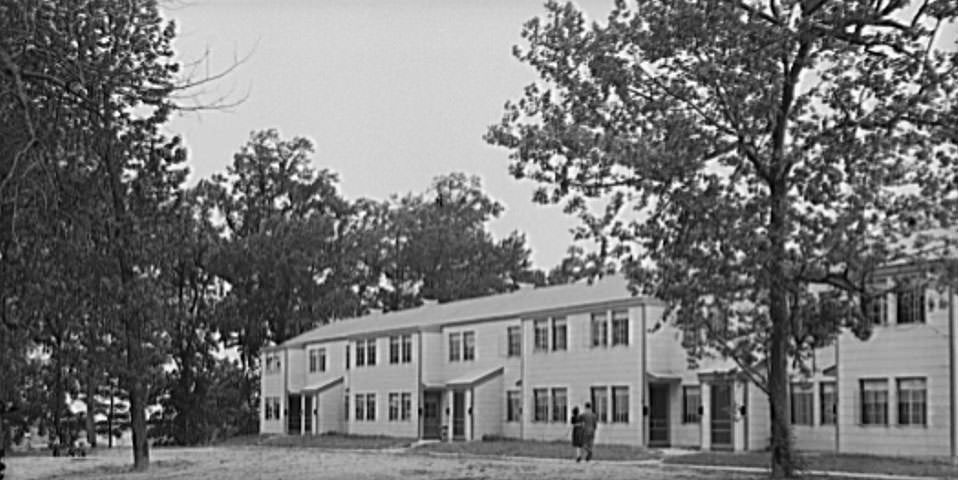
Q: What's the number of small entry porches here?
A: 3